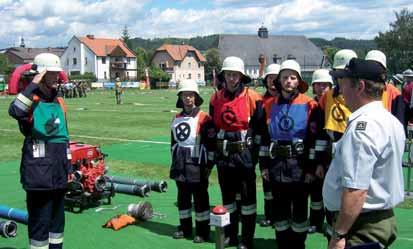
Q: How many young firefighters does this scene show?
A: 8